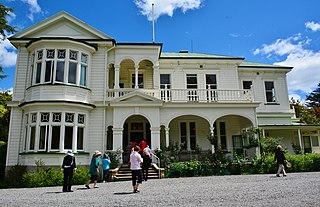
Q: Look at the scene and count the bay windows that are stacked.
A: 2